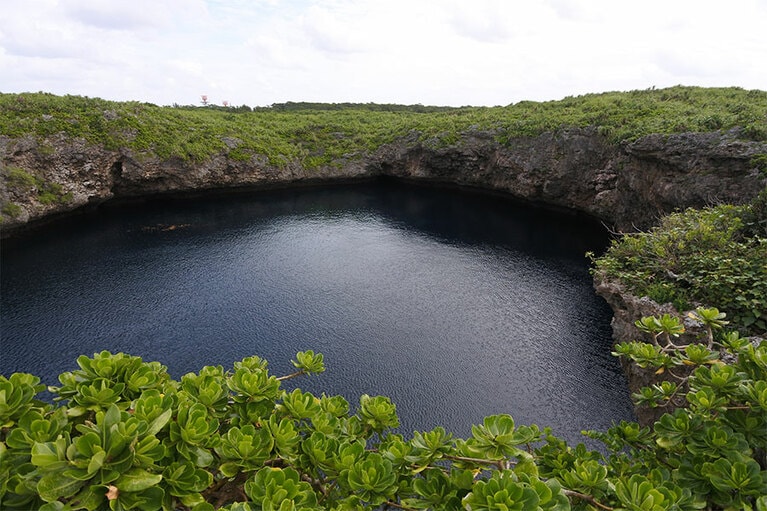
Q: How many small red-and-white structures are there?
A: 2